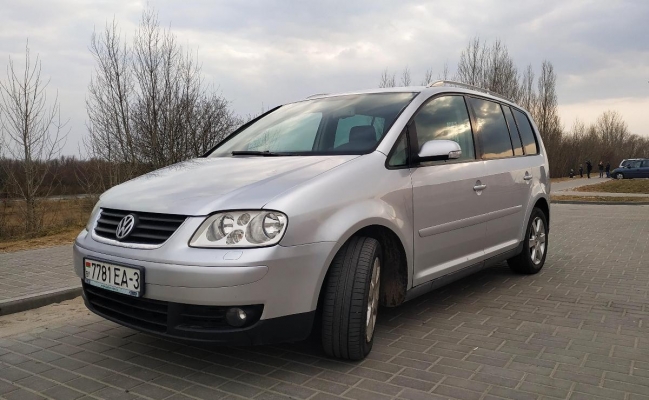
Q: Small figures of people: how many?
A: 5